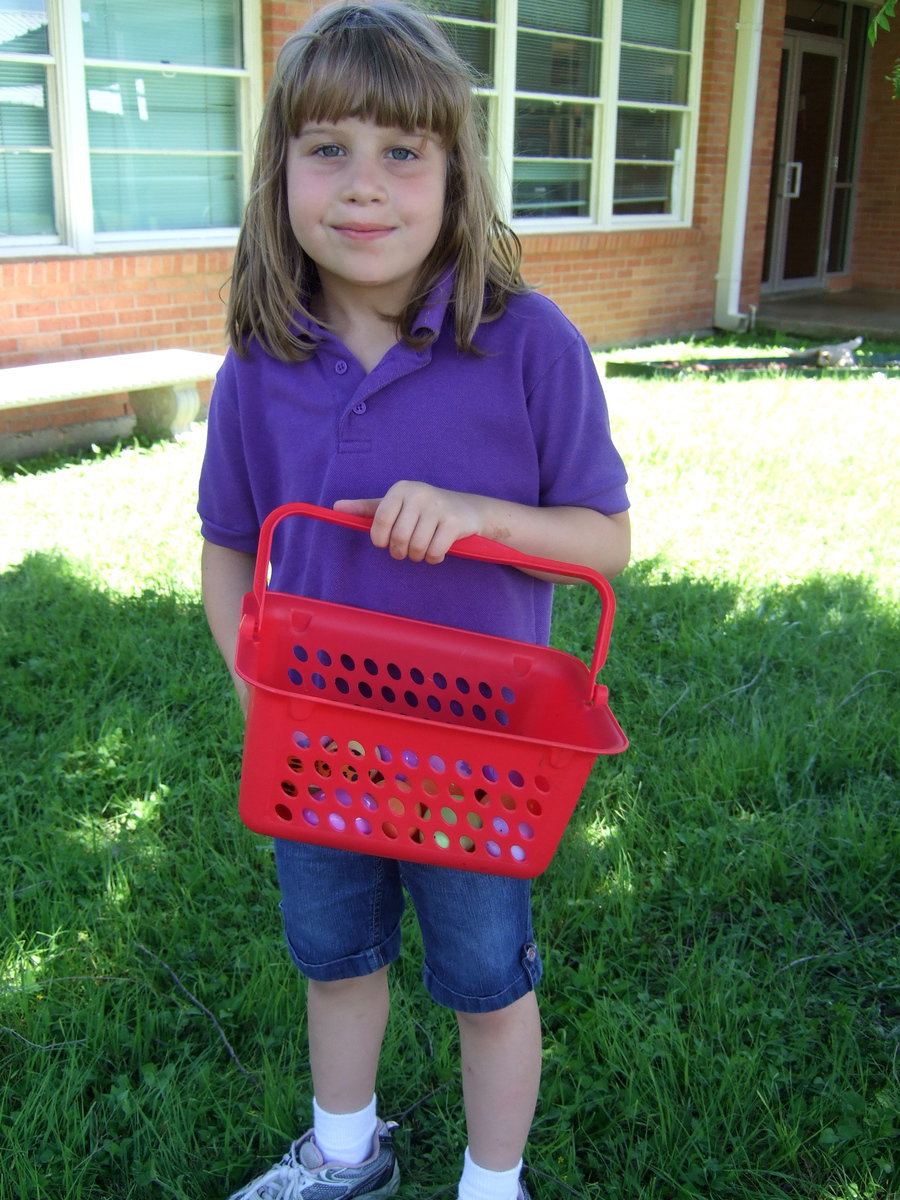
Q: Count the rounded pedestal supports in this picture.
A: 1